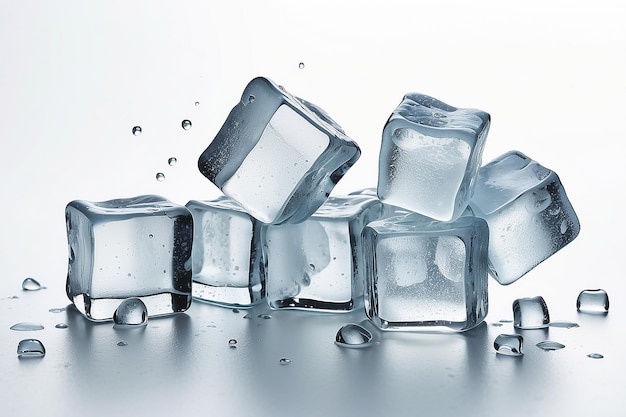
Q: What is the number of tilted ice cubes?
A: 3